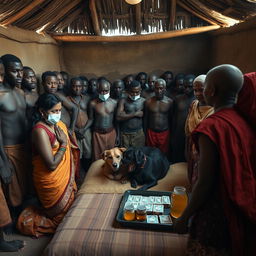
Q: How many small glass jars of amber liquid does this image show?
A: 2